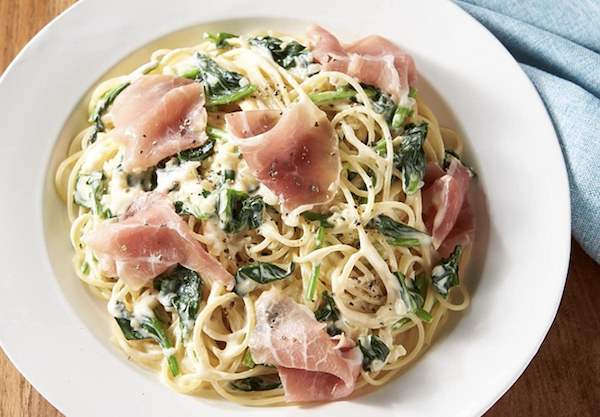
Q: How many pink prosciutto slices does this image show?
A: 6